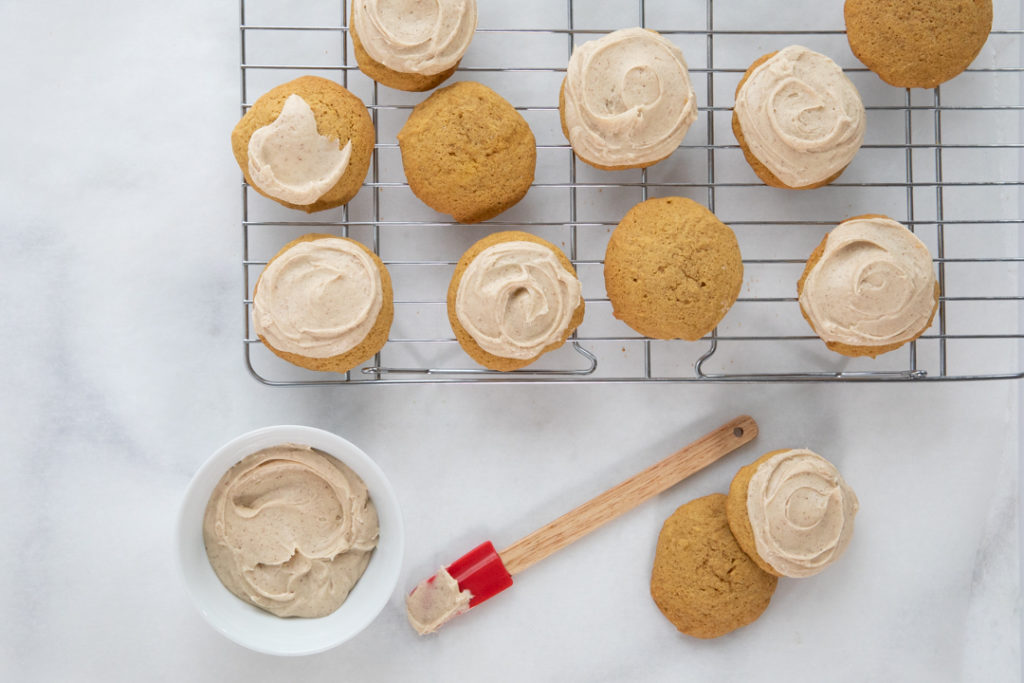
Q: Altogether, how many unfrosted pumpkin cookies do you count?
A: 4